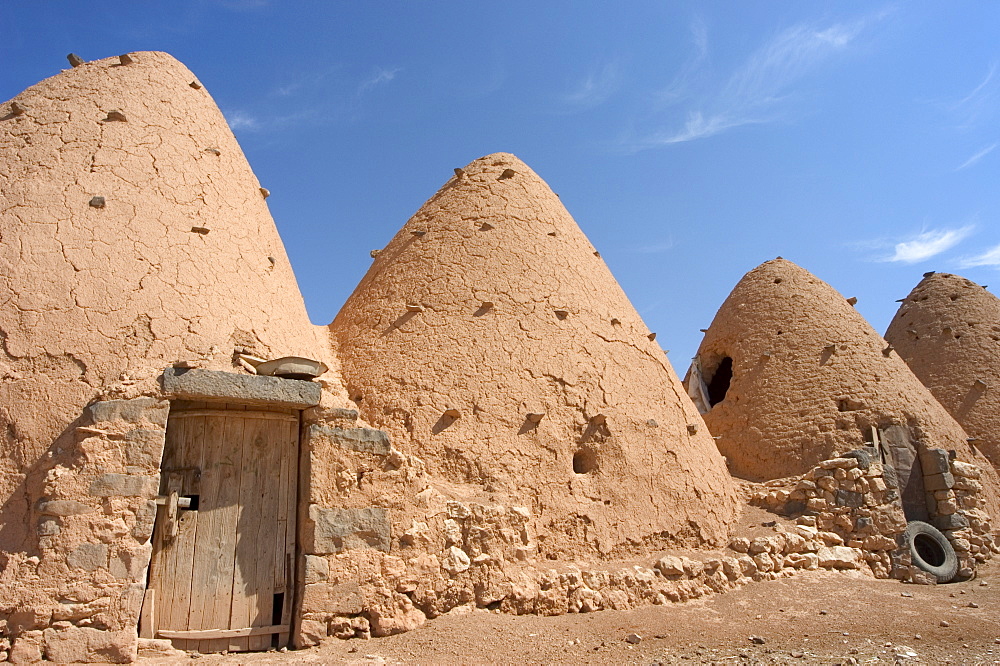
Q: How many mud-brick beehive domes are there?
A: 4